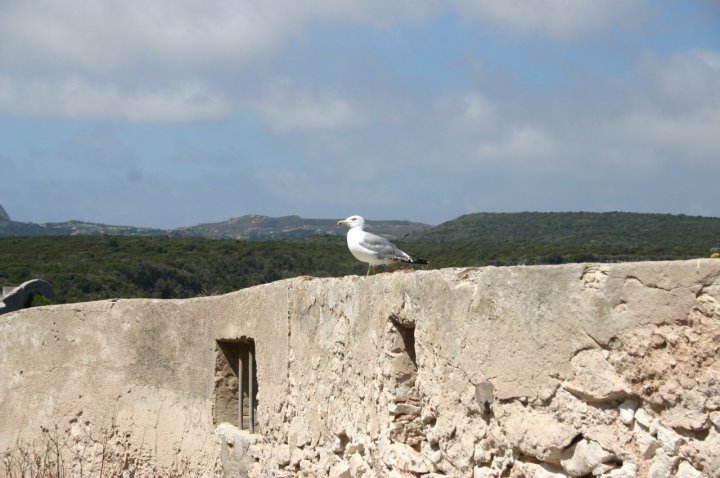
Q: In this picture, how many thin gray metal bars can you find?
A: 2